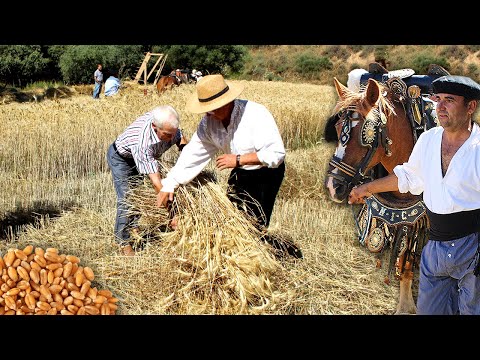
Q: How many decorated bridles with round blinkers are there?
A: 1